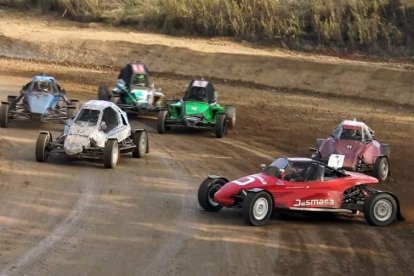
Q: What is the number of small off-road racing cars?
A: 6